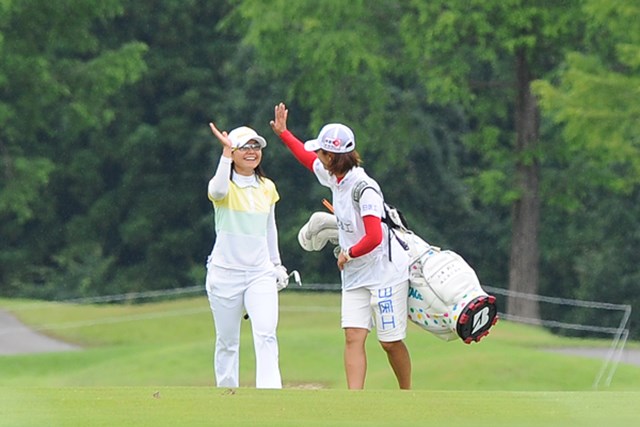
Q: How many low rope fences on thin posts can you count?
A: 1